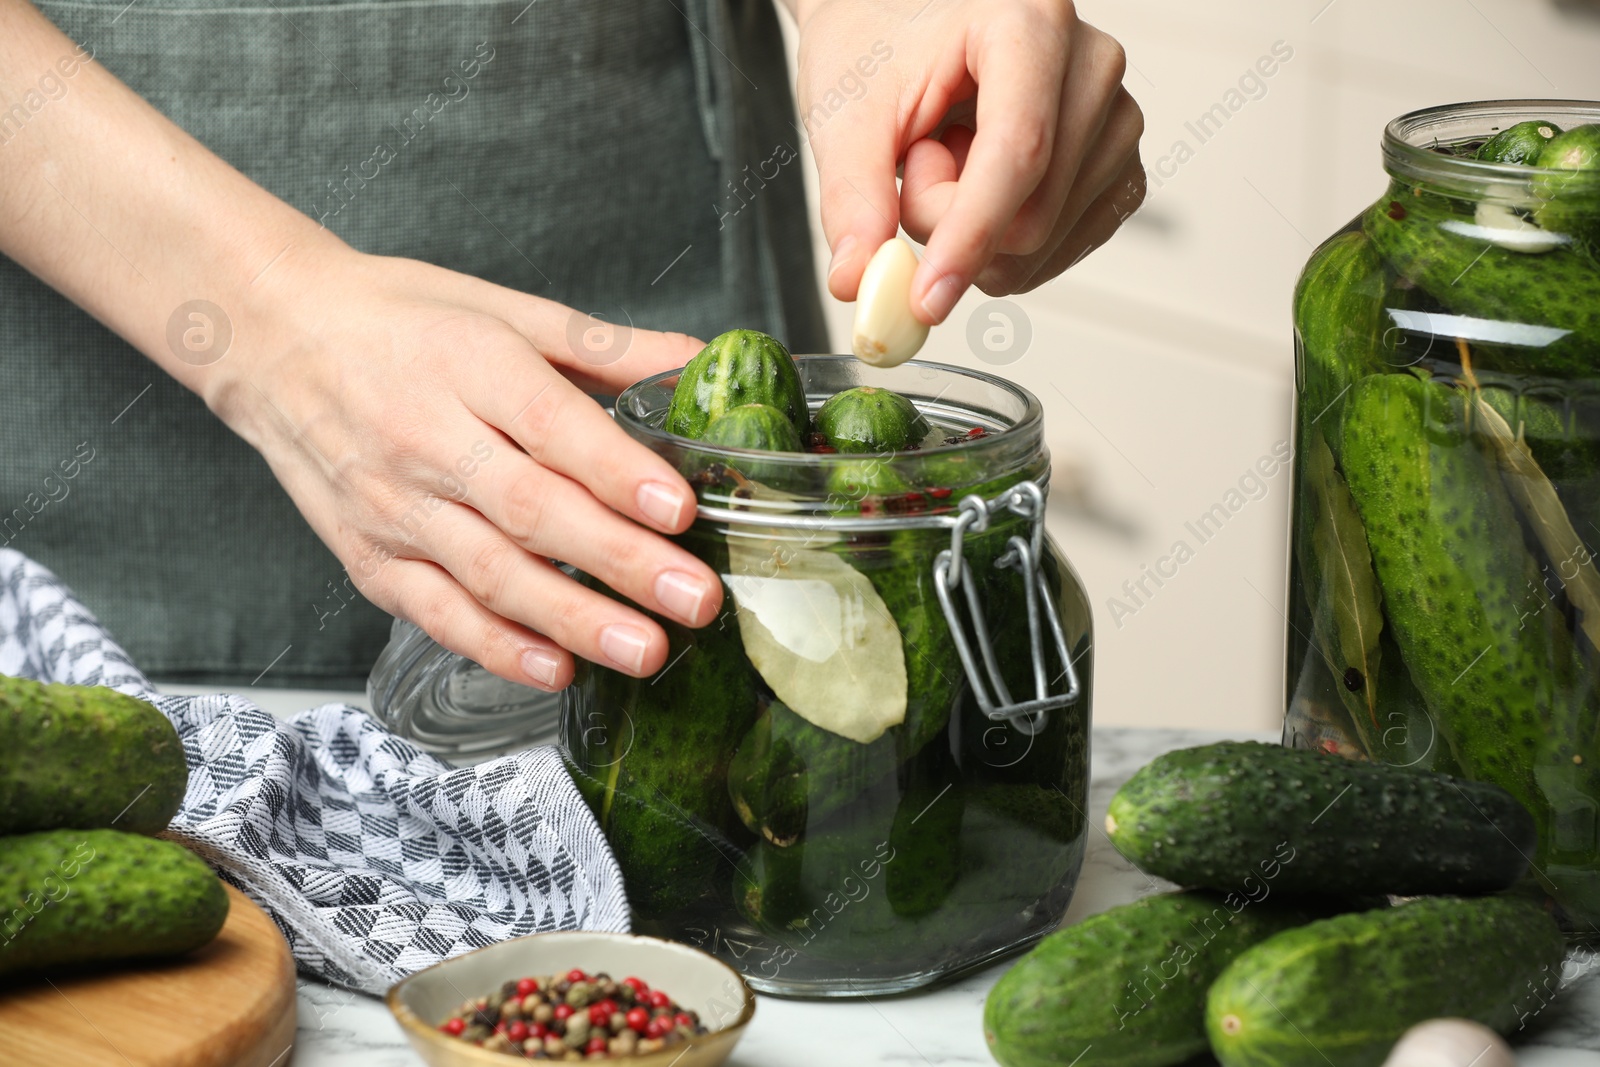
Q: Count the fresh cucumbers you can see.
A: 5